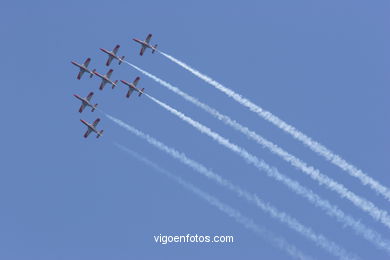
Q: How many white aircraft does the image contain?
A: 7